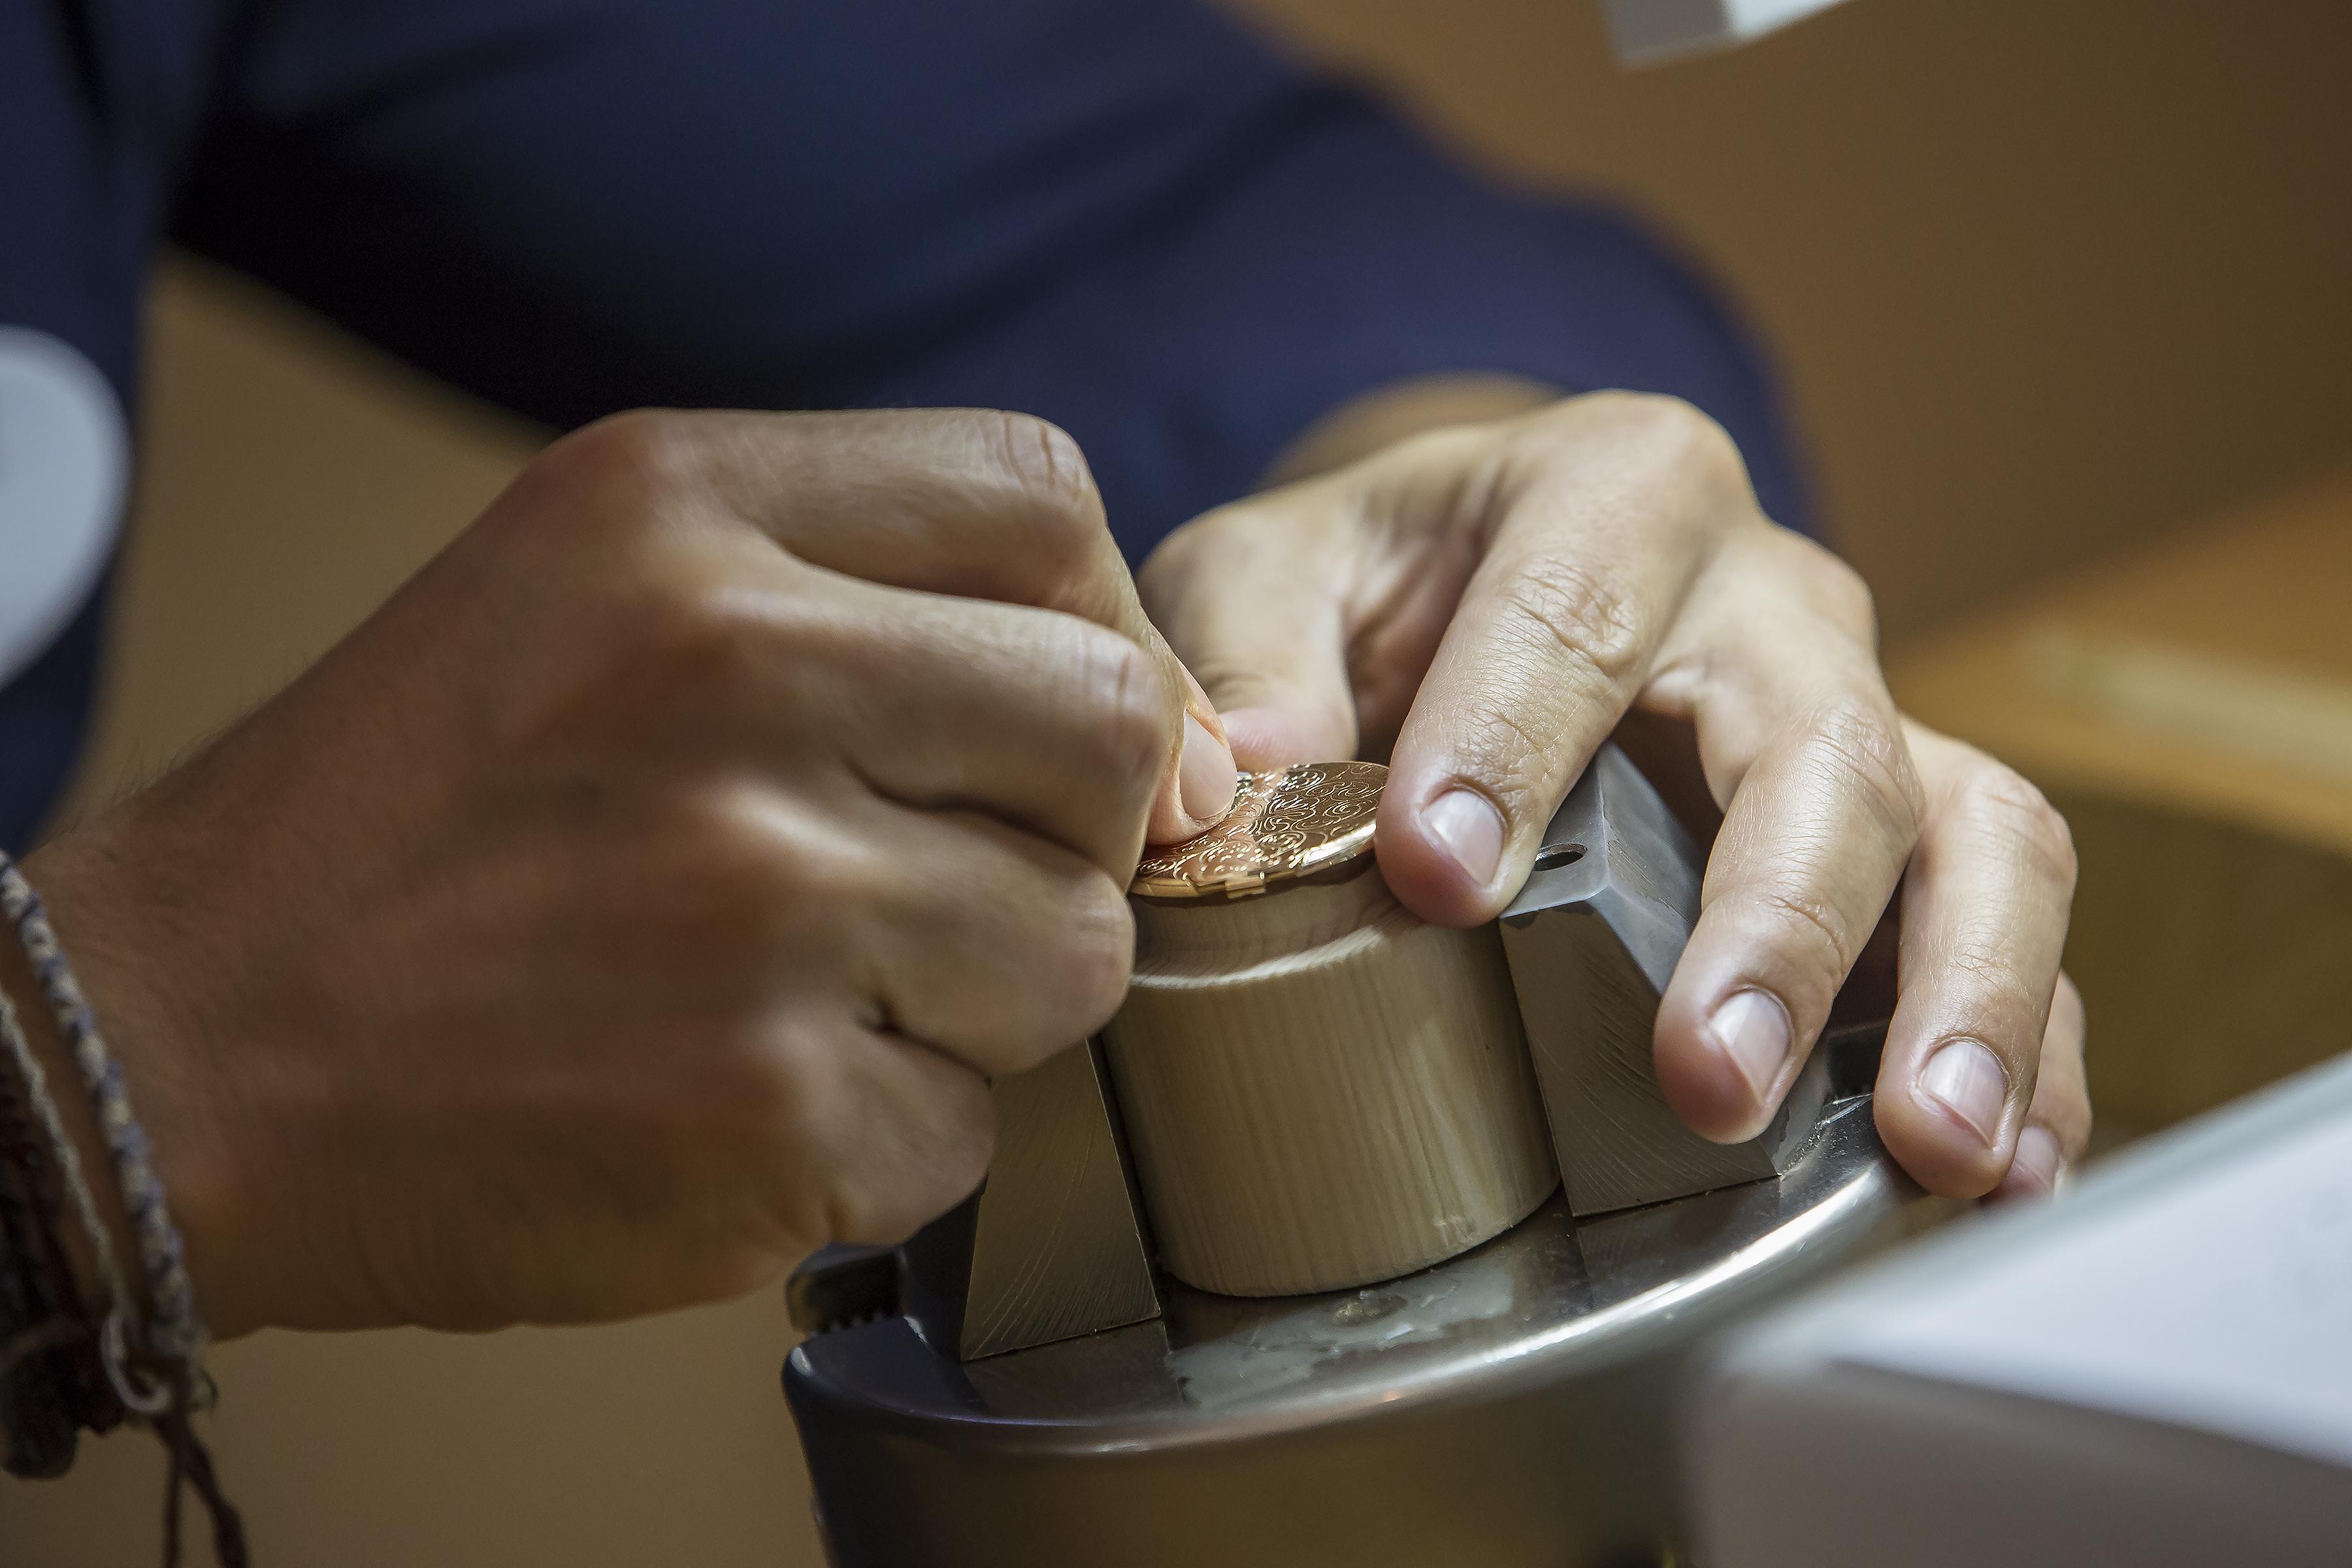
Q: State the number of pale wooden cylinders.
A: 1